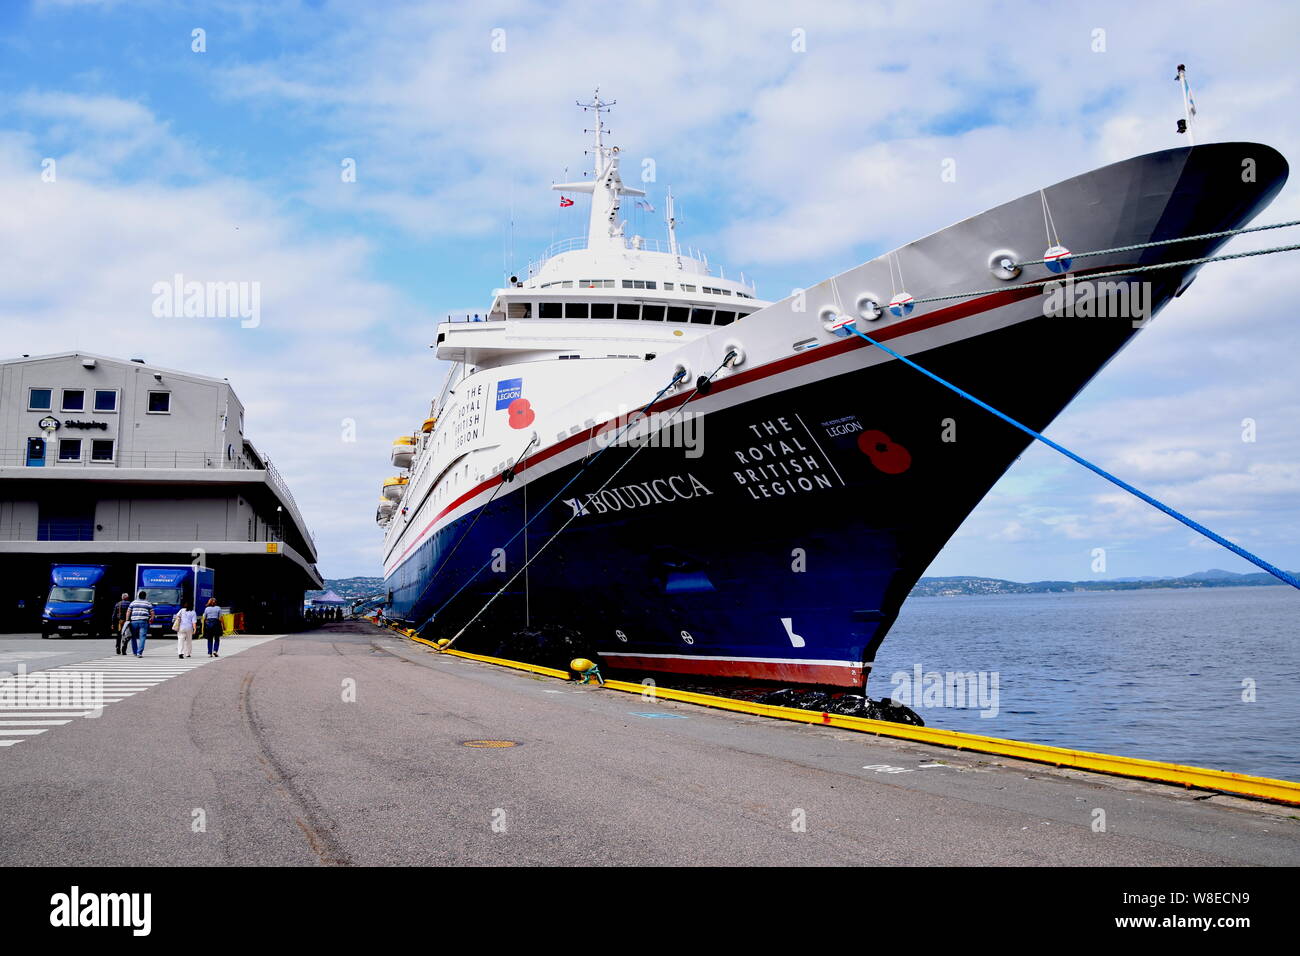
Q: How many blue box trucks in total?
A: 2